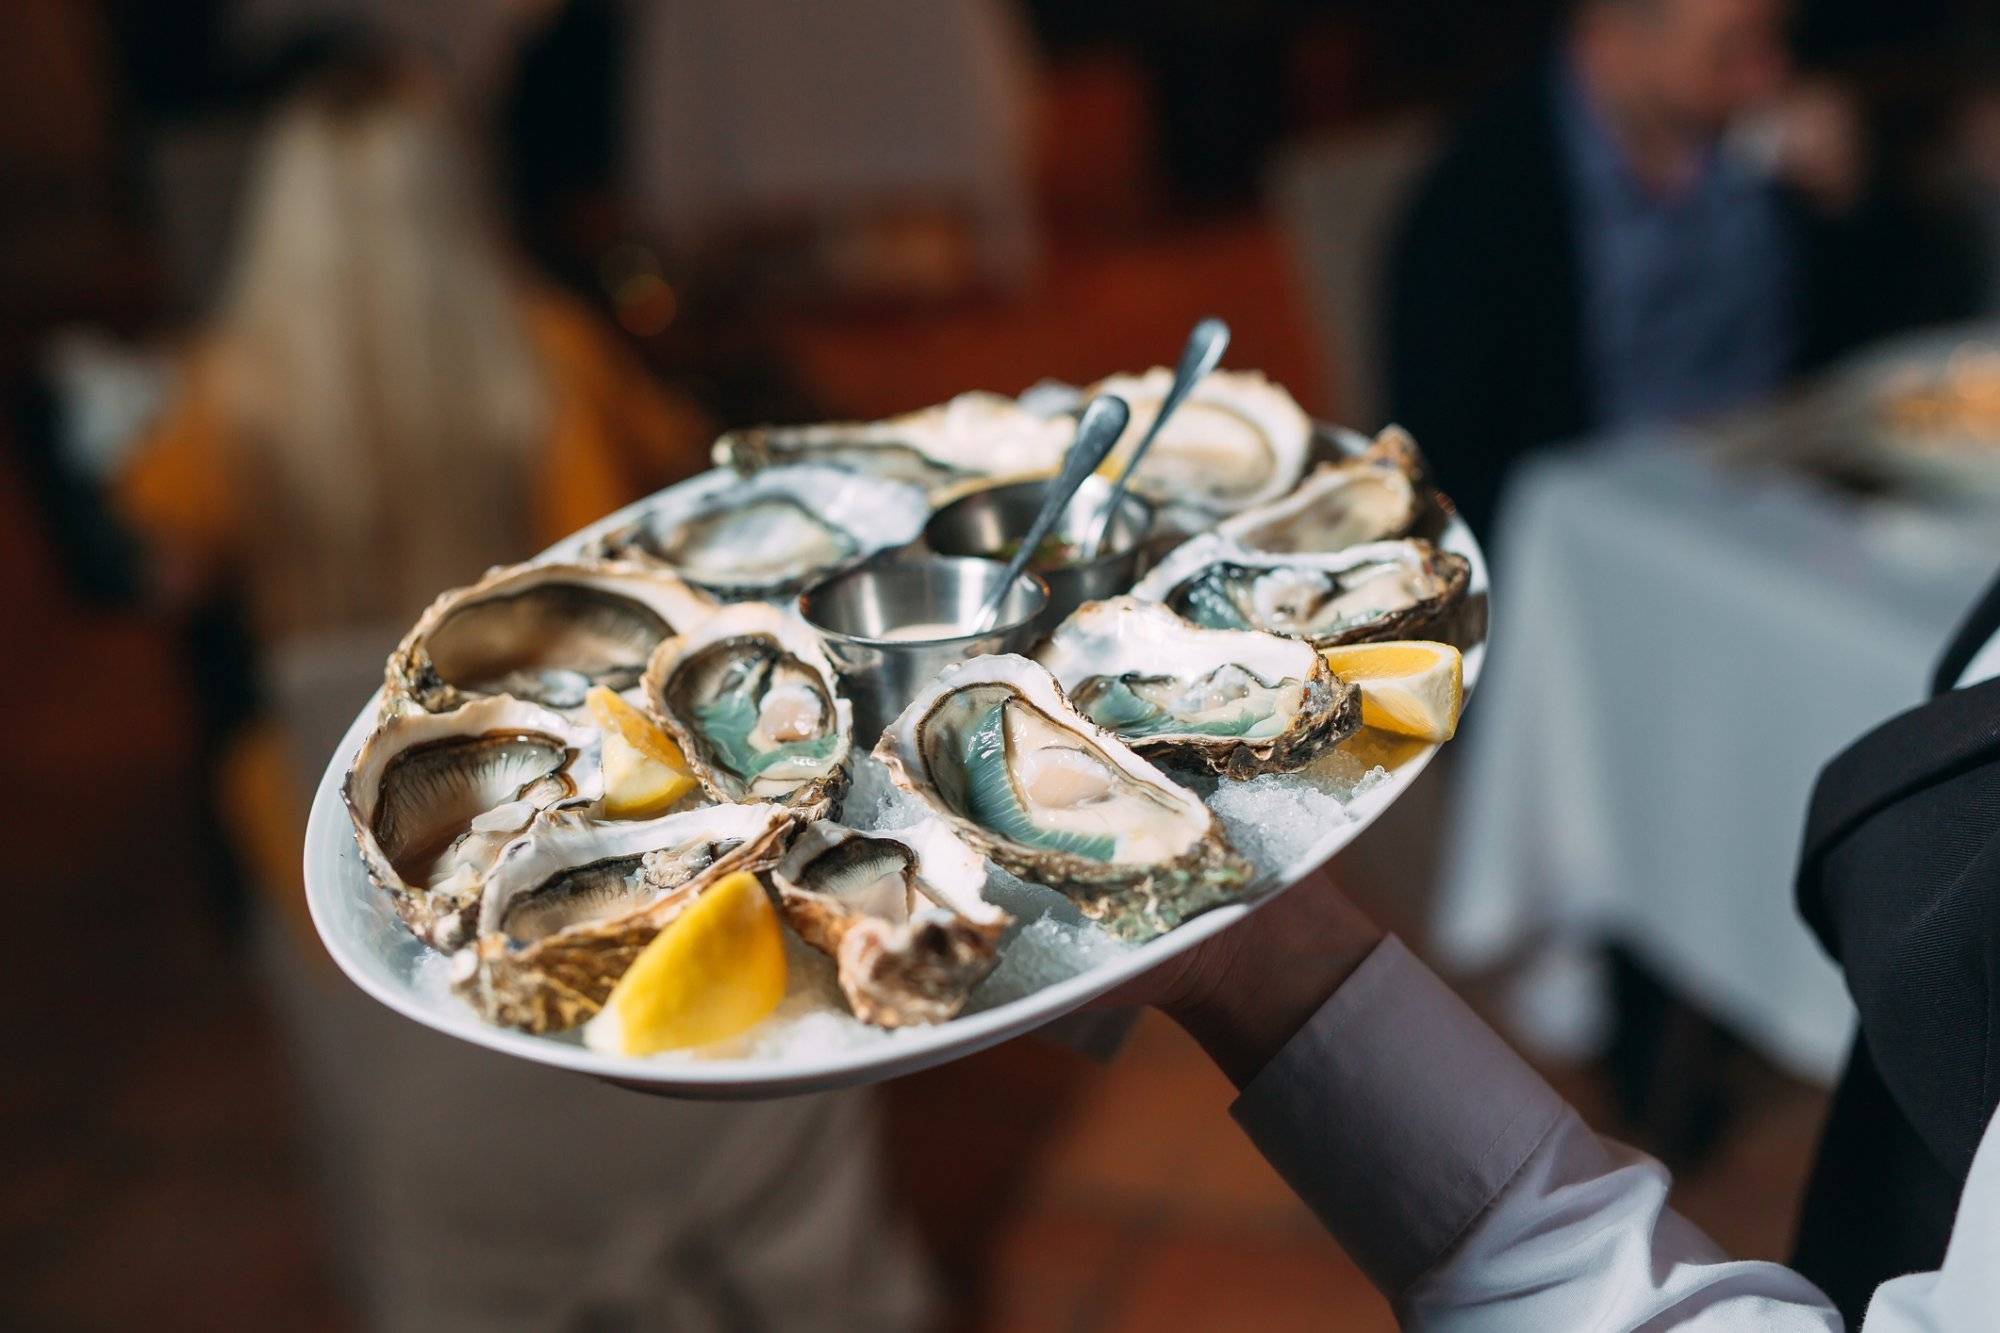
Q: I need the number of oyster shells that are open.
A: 12